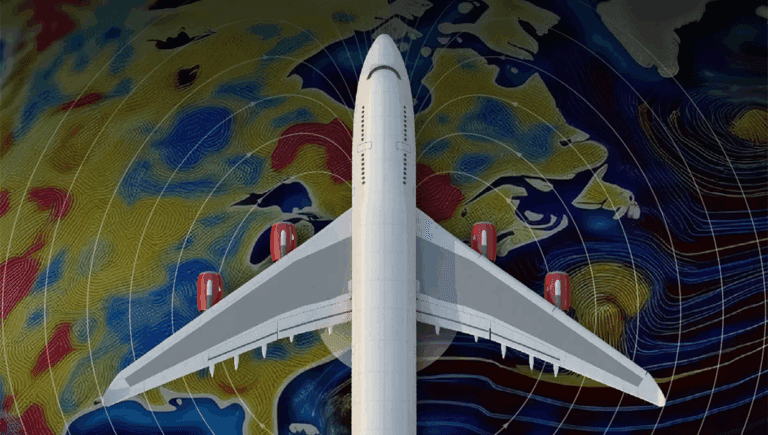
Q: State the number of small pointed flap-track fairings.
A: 10